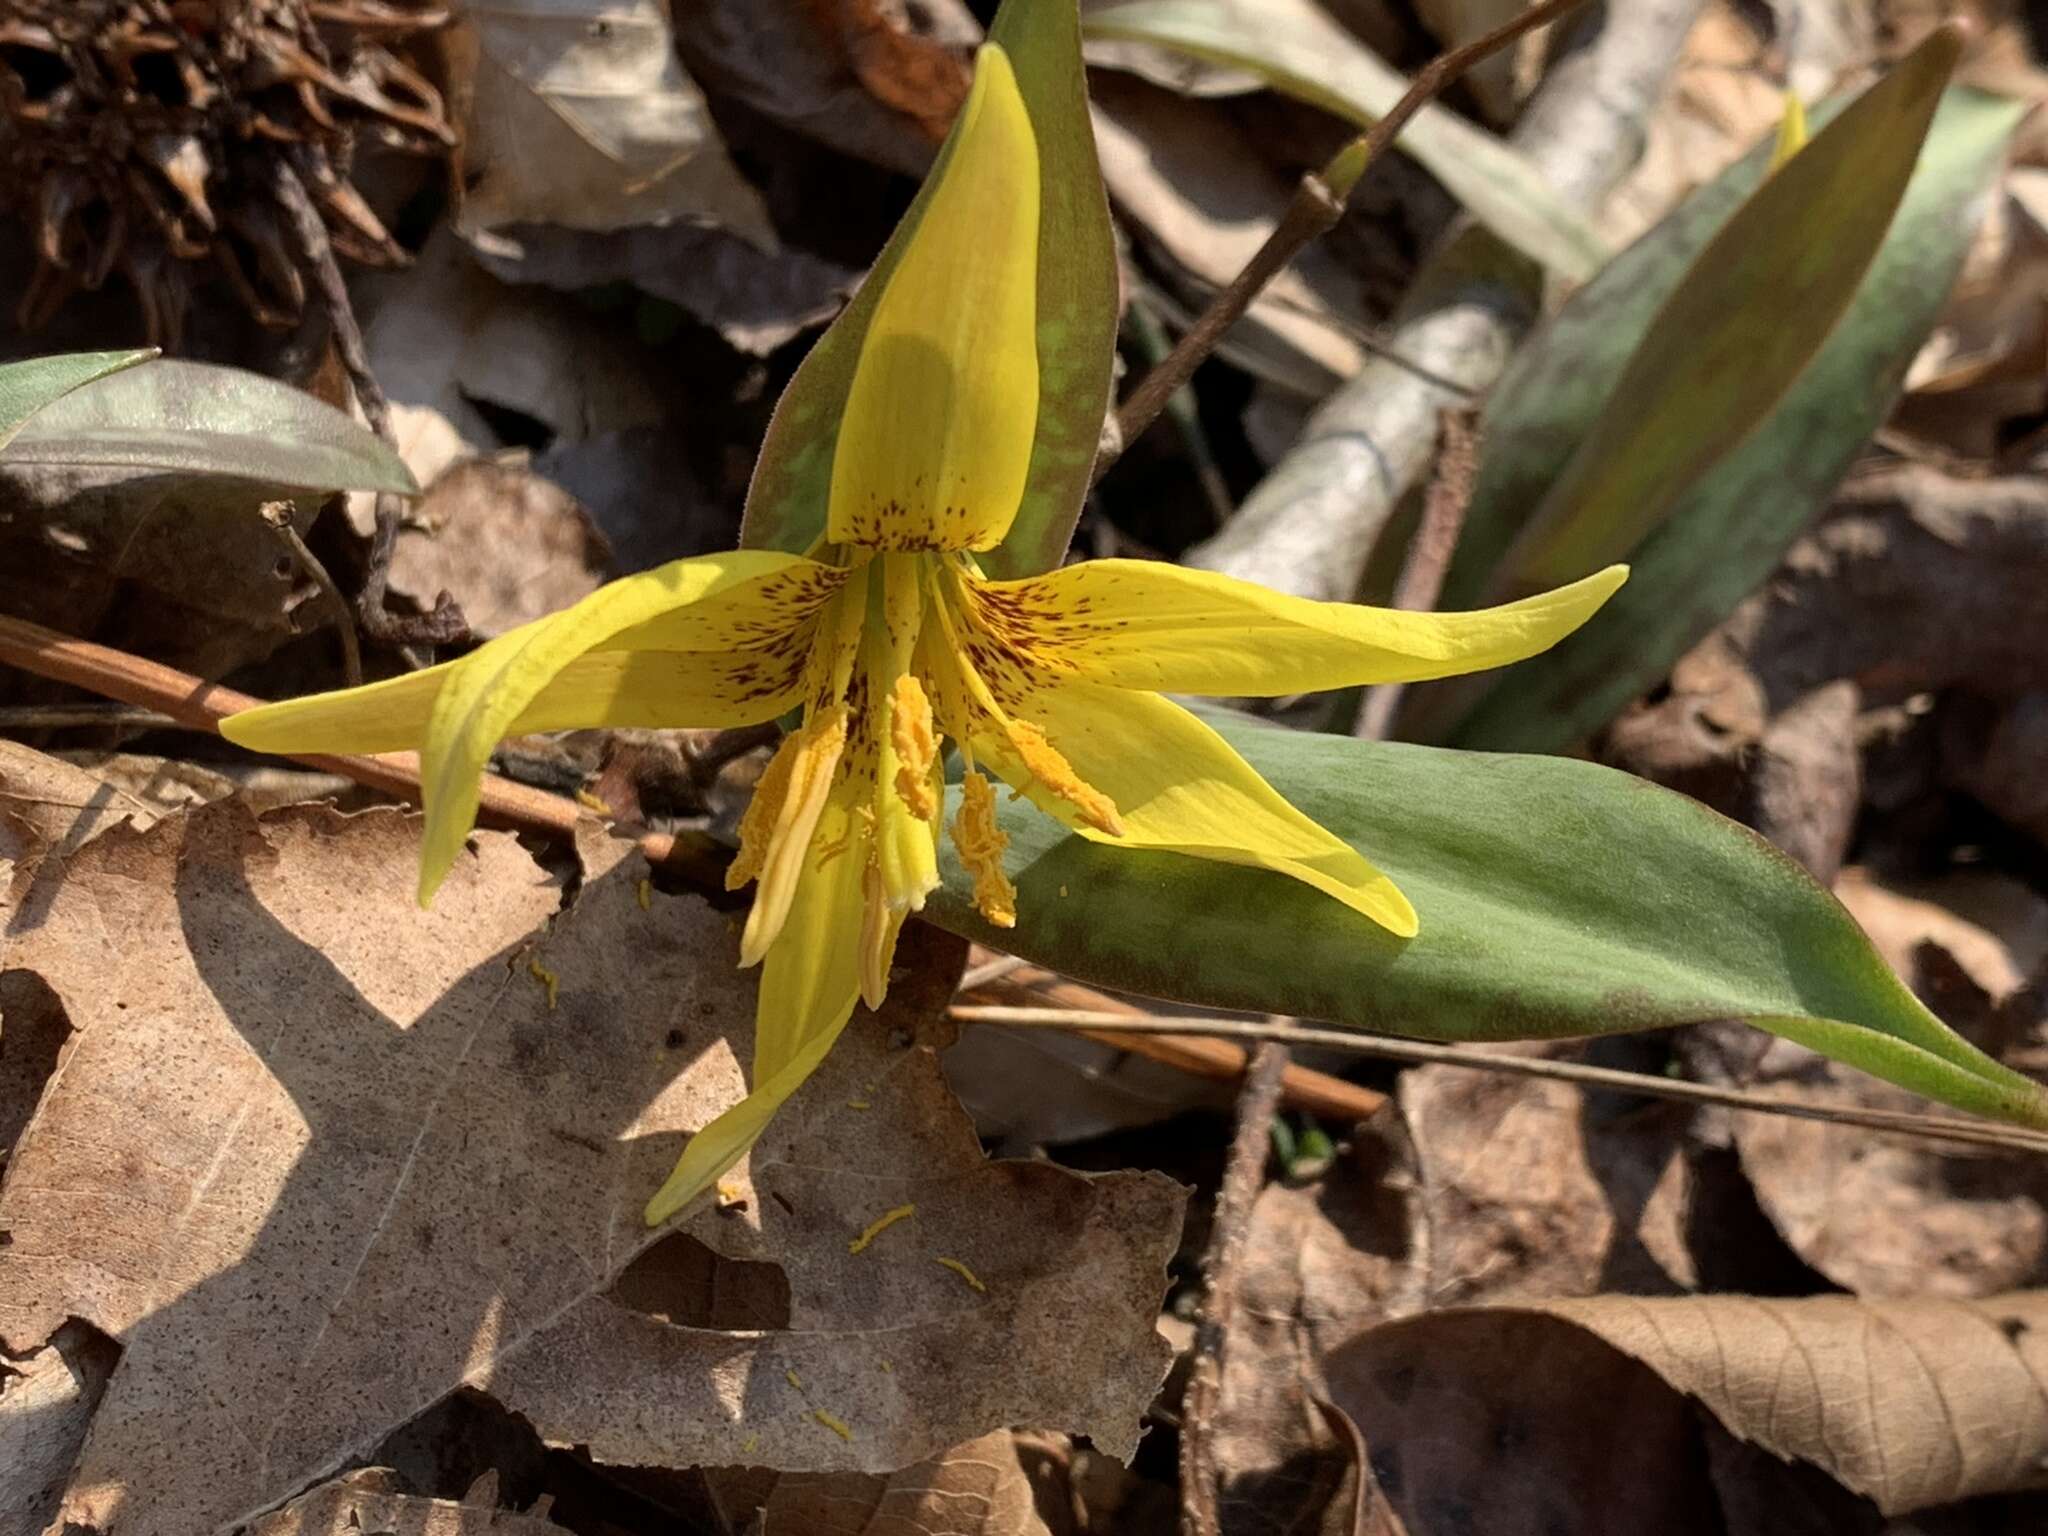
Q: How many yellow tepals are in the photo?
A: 6